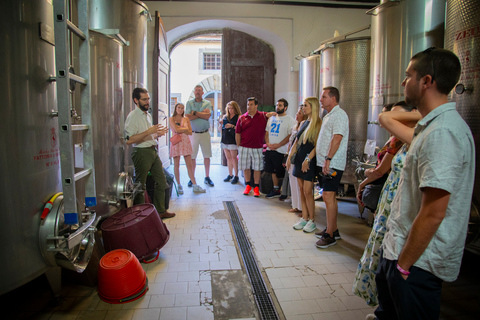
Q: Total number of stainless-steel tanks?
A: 7